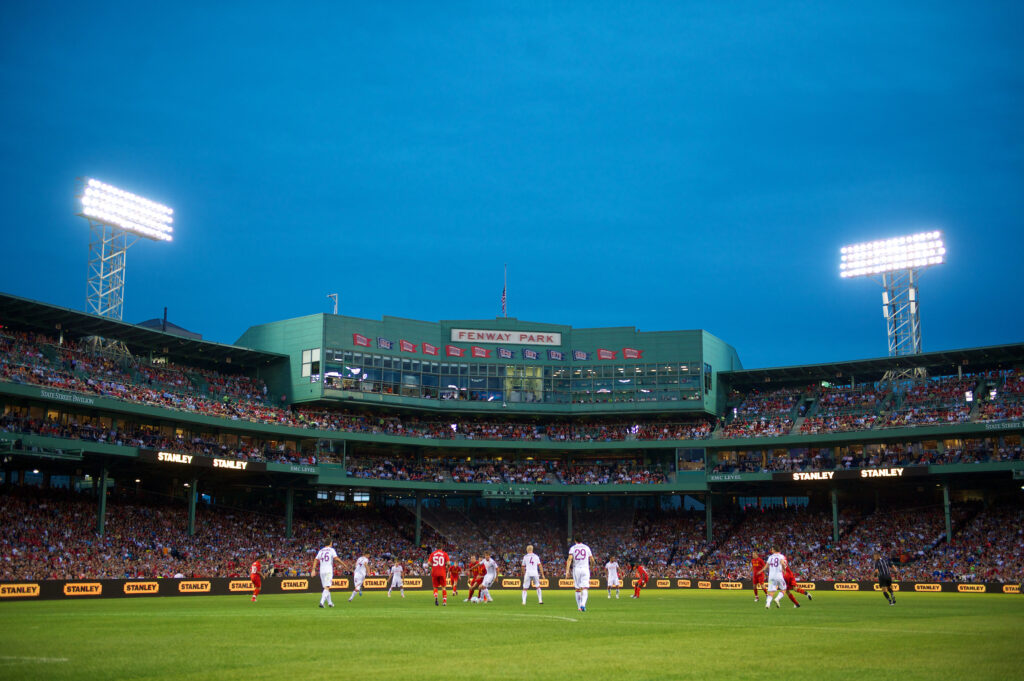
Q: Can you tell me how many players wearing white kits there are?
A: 8